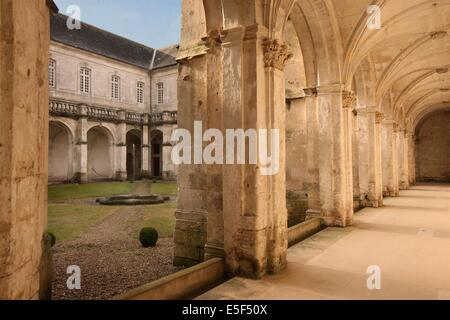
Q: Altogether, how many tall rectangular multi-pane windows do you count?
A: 5